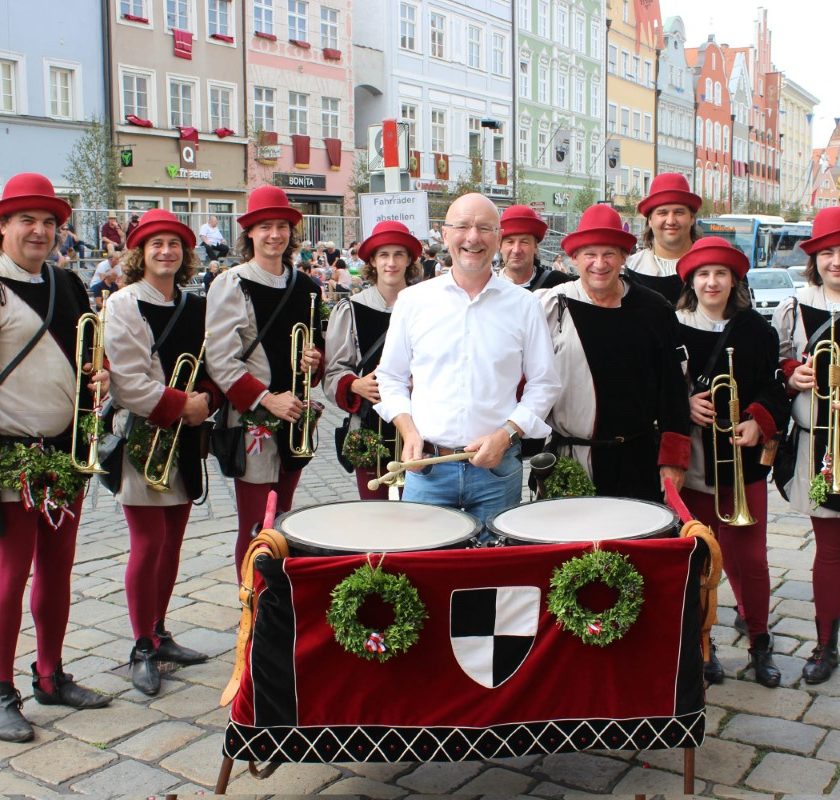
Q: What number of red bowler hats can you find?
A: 9